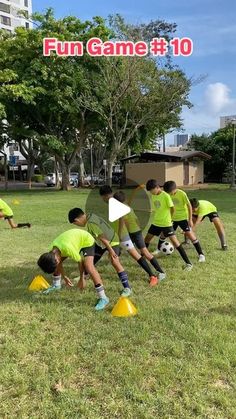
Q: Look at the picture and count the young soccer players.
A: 8